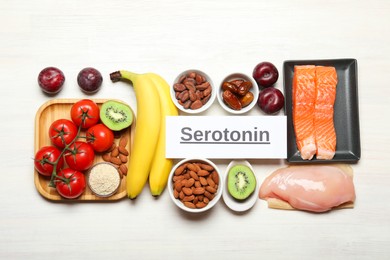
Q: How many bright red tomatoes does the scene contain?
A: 6